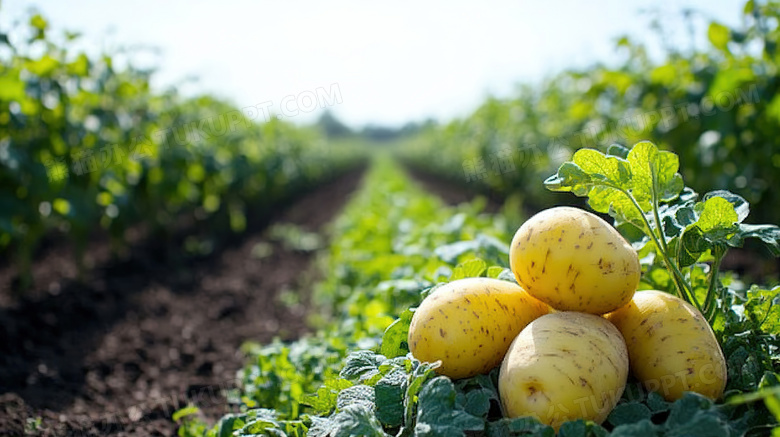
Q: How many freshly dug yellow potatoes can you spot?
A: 4